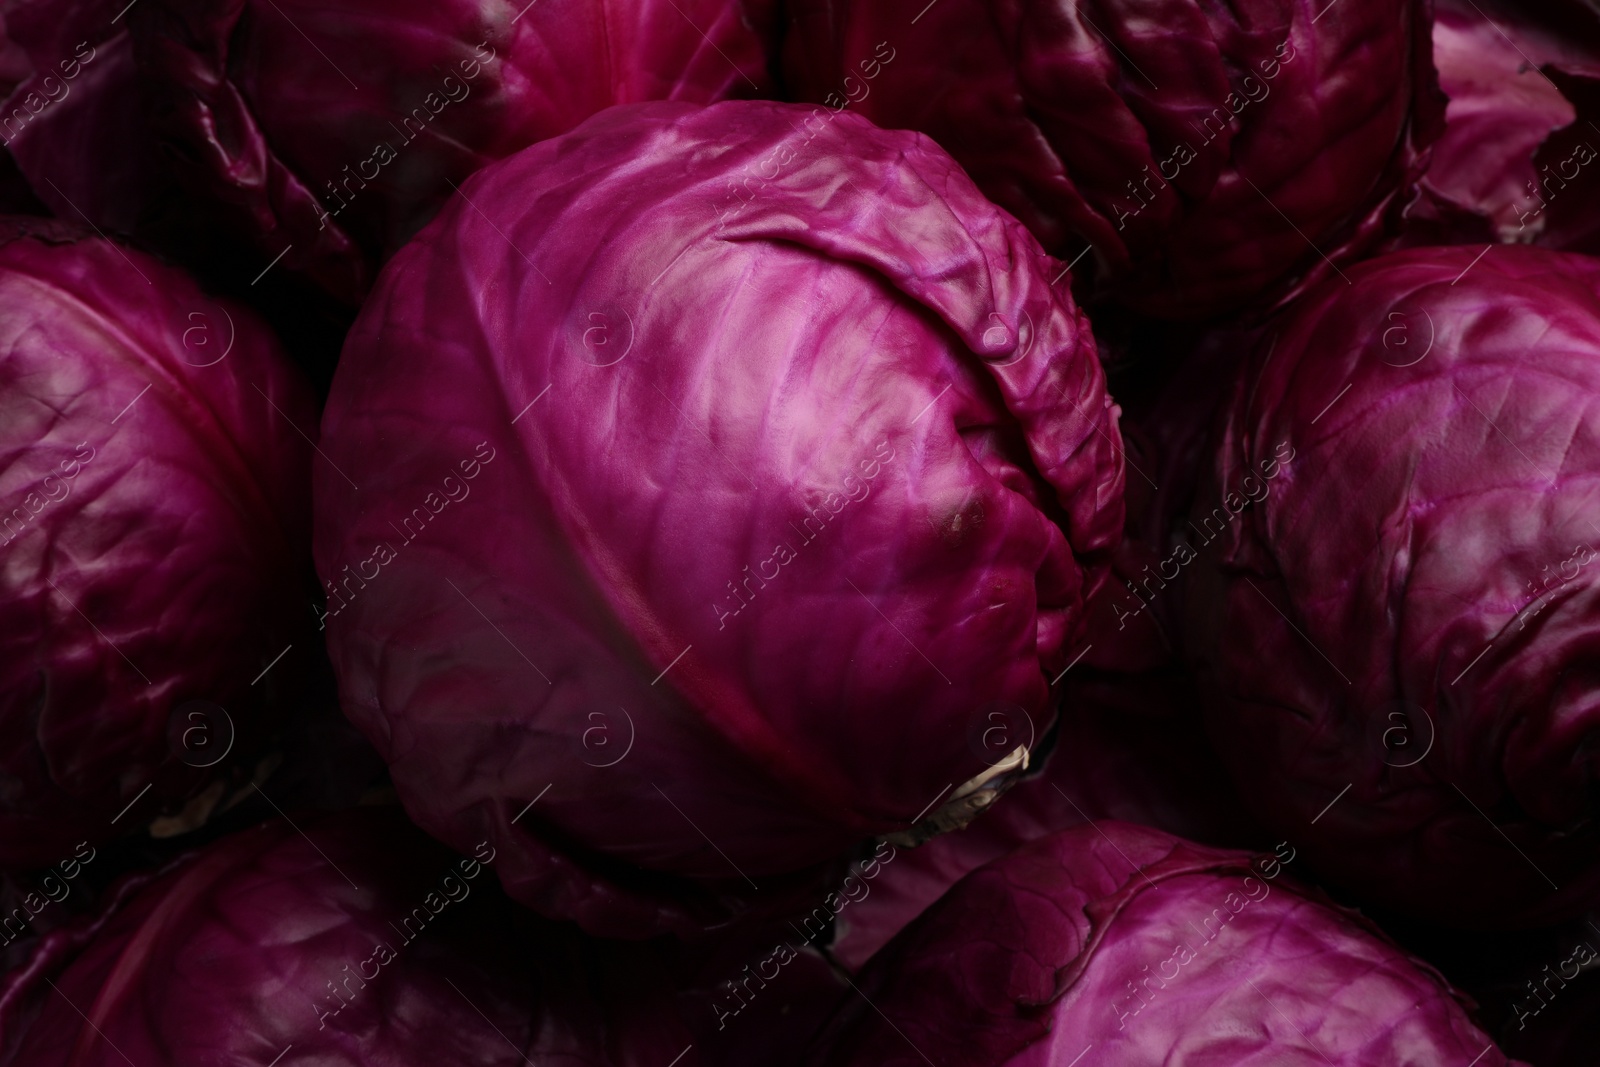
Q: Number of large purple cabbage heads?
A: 7